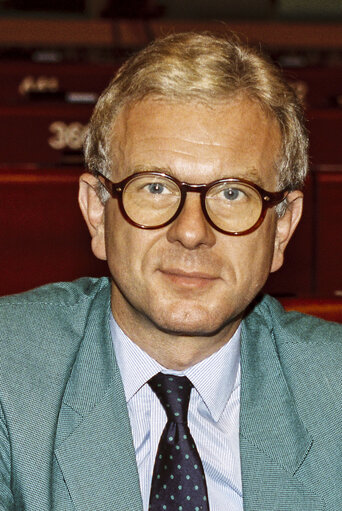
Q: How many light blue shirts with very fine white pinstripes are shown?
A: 1